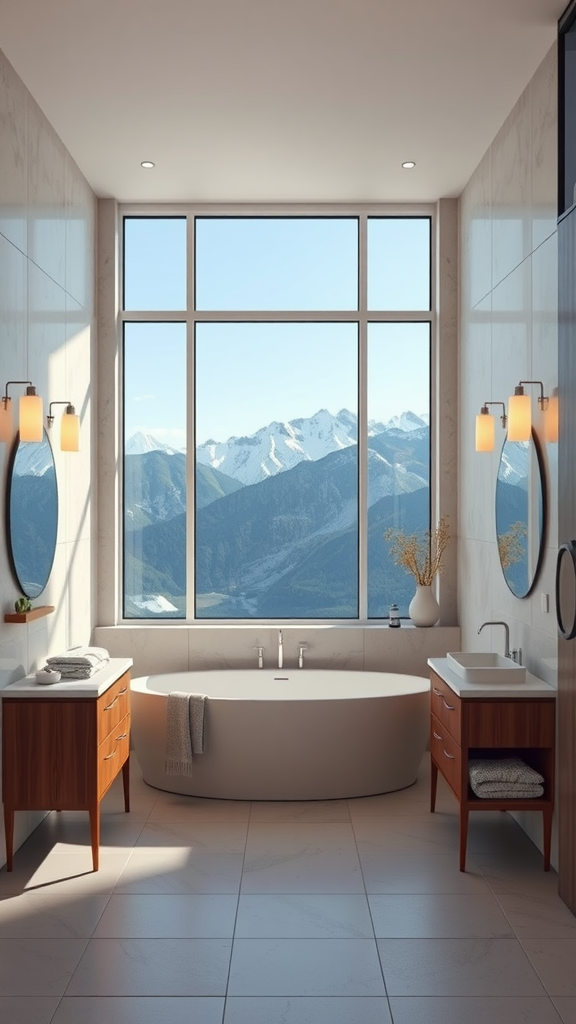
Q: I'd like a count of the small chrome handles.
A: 8